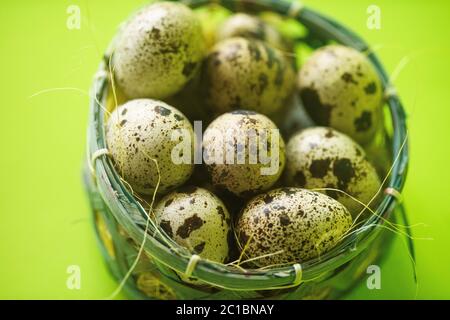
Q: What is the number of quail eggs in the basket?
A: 9